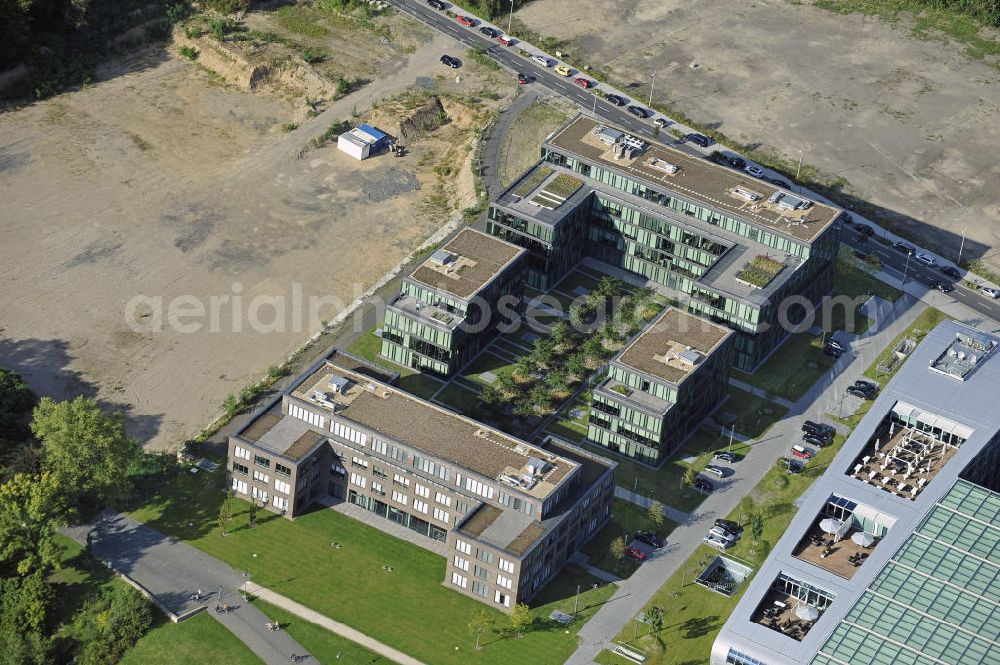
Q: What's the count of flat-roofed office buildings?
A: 4